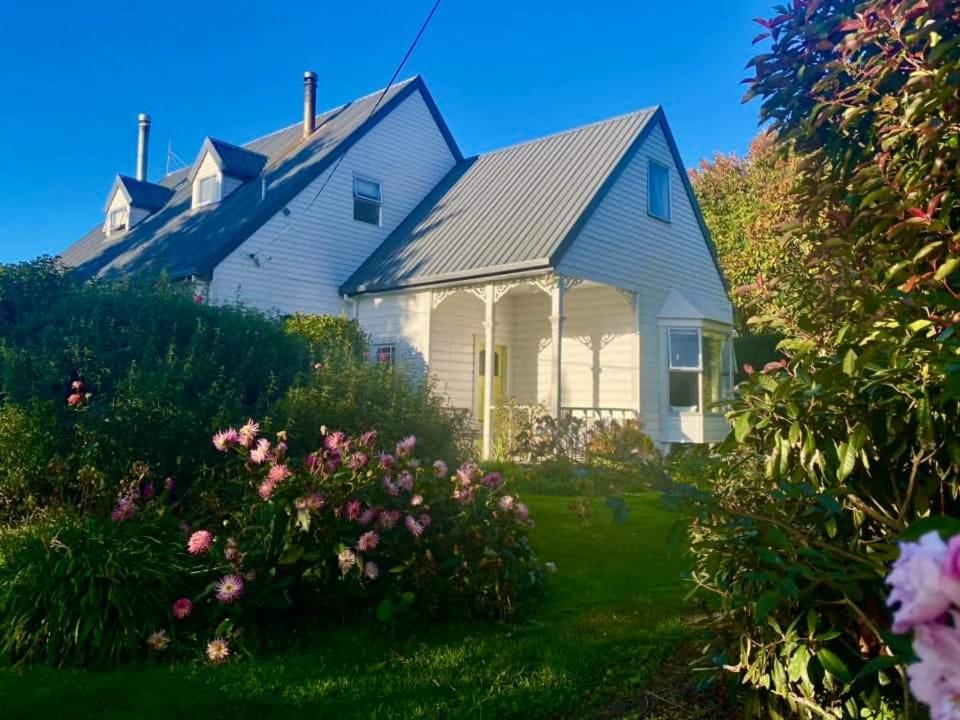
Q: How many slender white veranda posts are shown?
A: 2